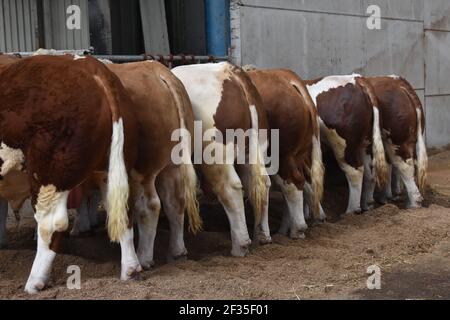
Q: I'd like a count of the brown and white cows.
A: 6